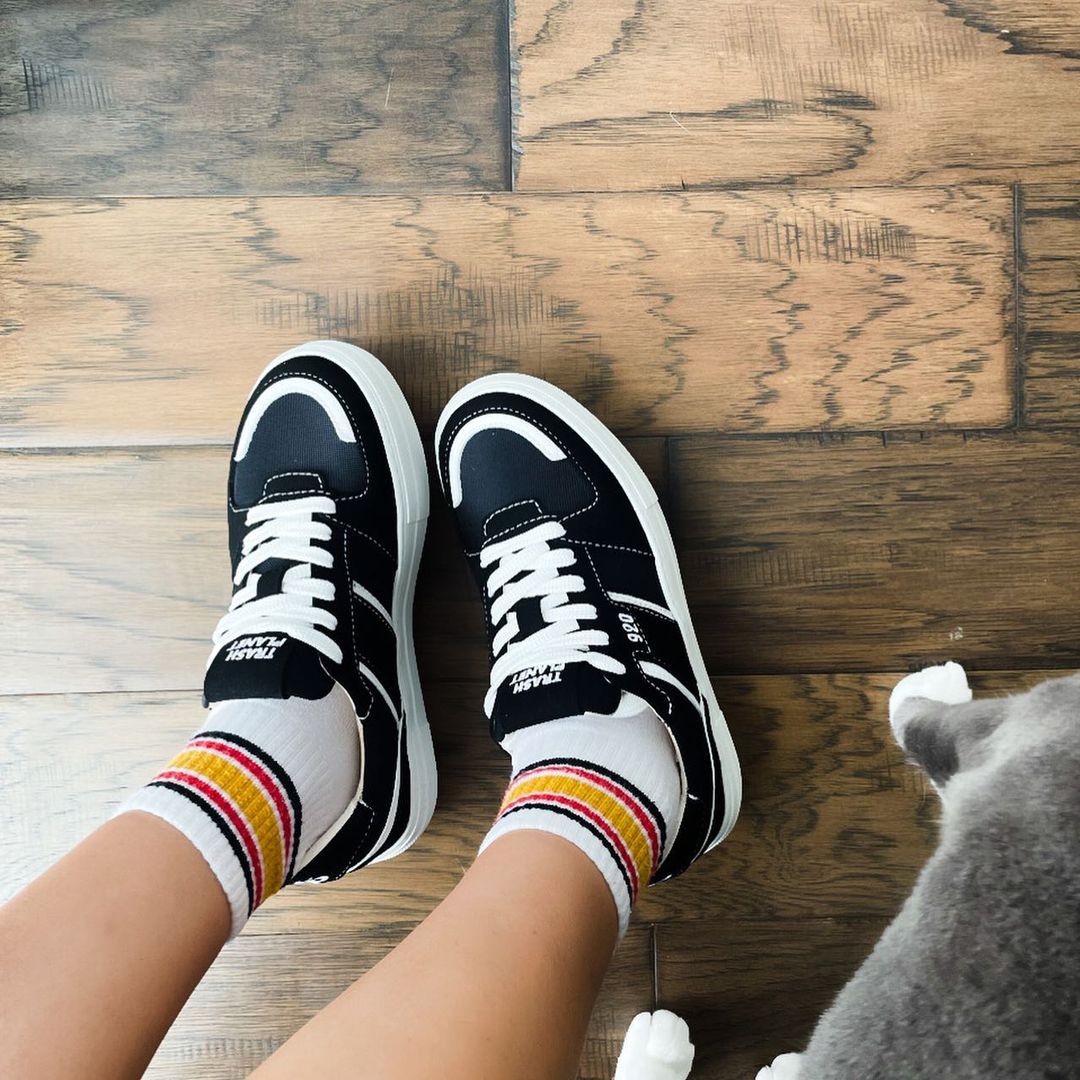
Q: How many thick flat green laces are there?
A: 0